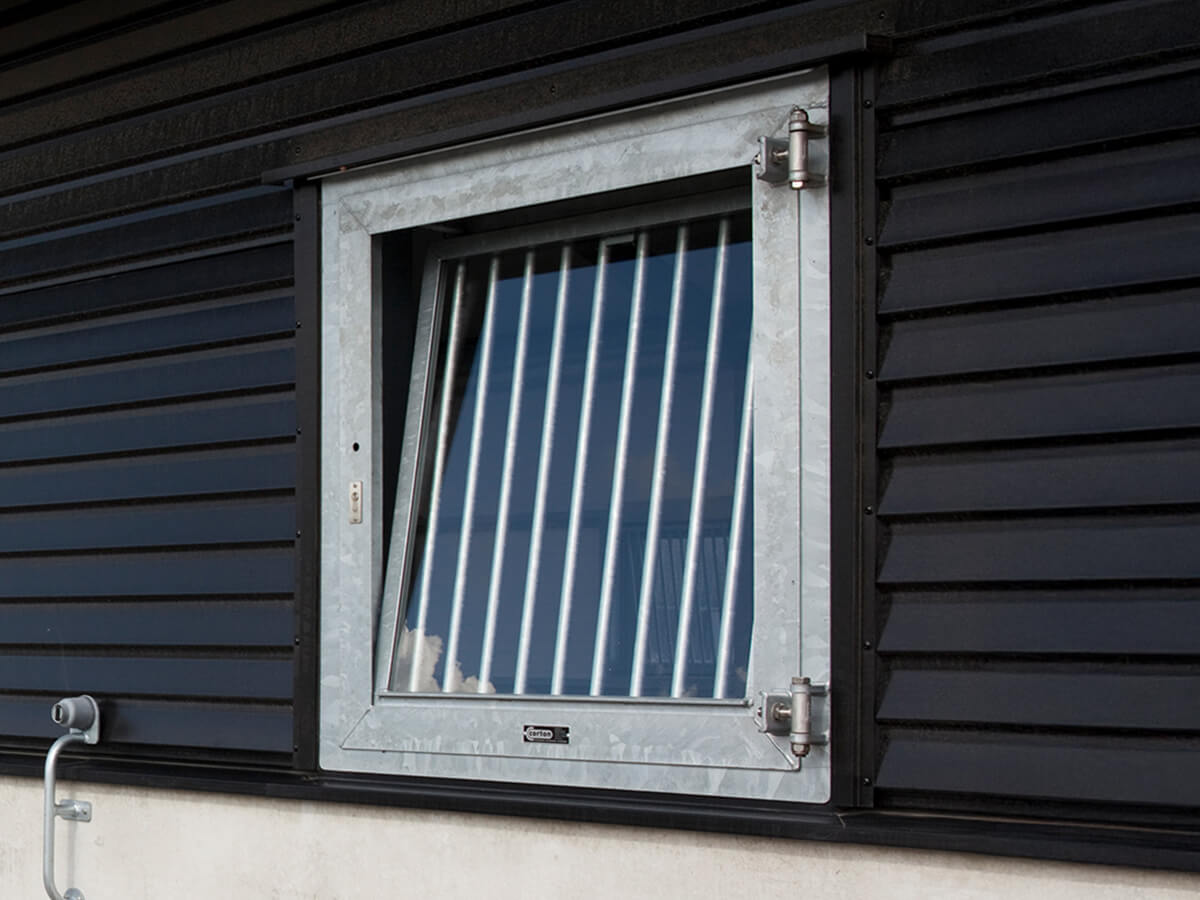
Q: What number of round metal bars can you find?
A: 9